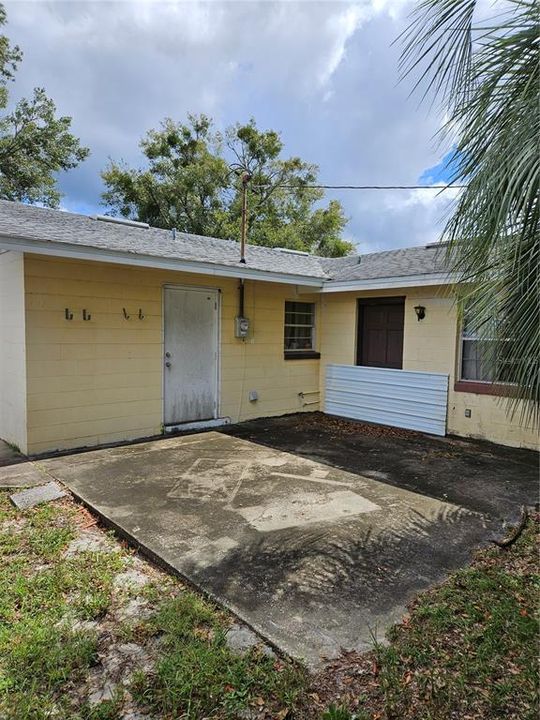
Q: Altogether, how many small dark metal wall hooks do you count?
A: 4